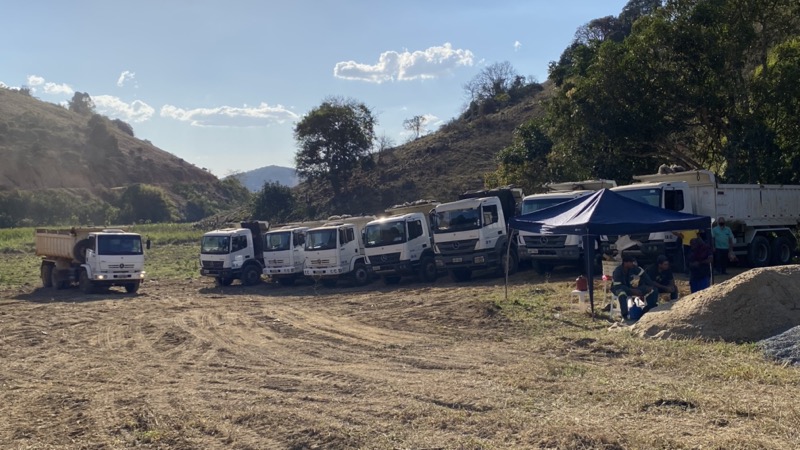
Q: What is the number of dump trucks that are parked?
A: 7